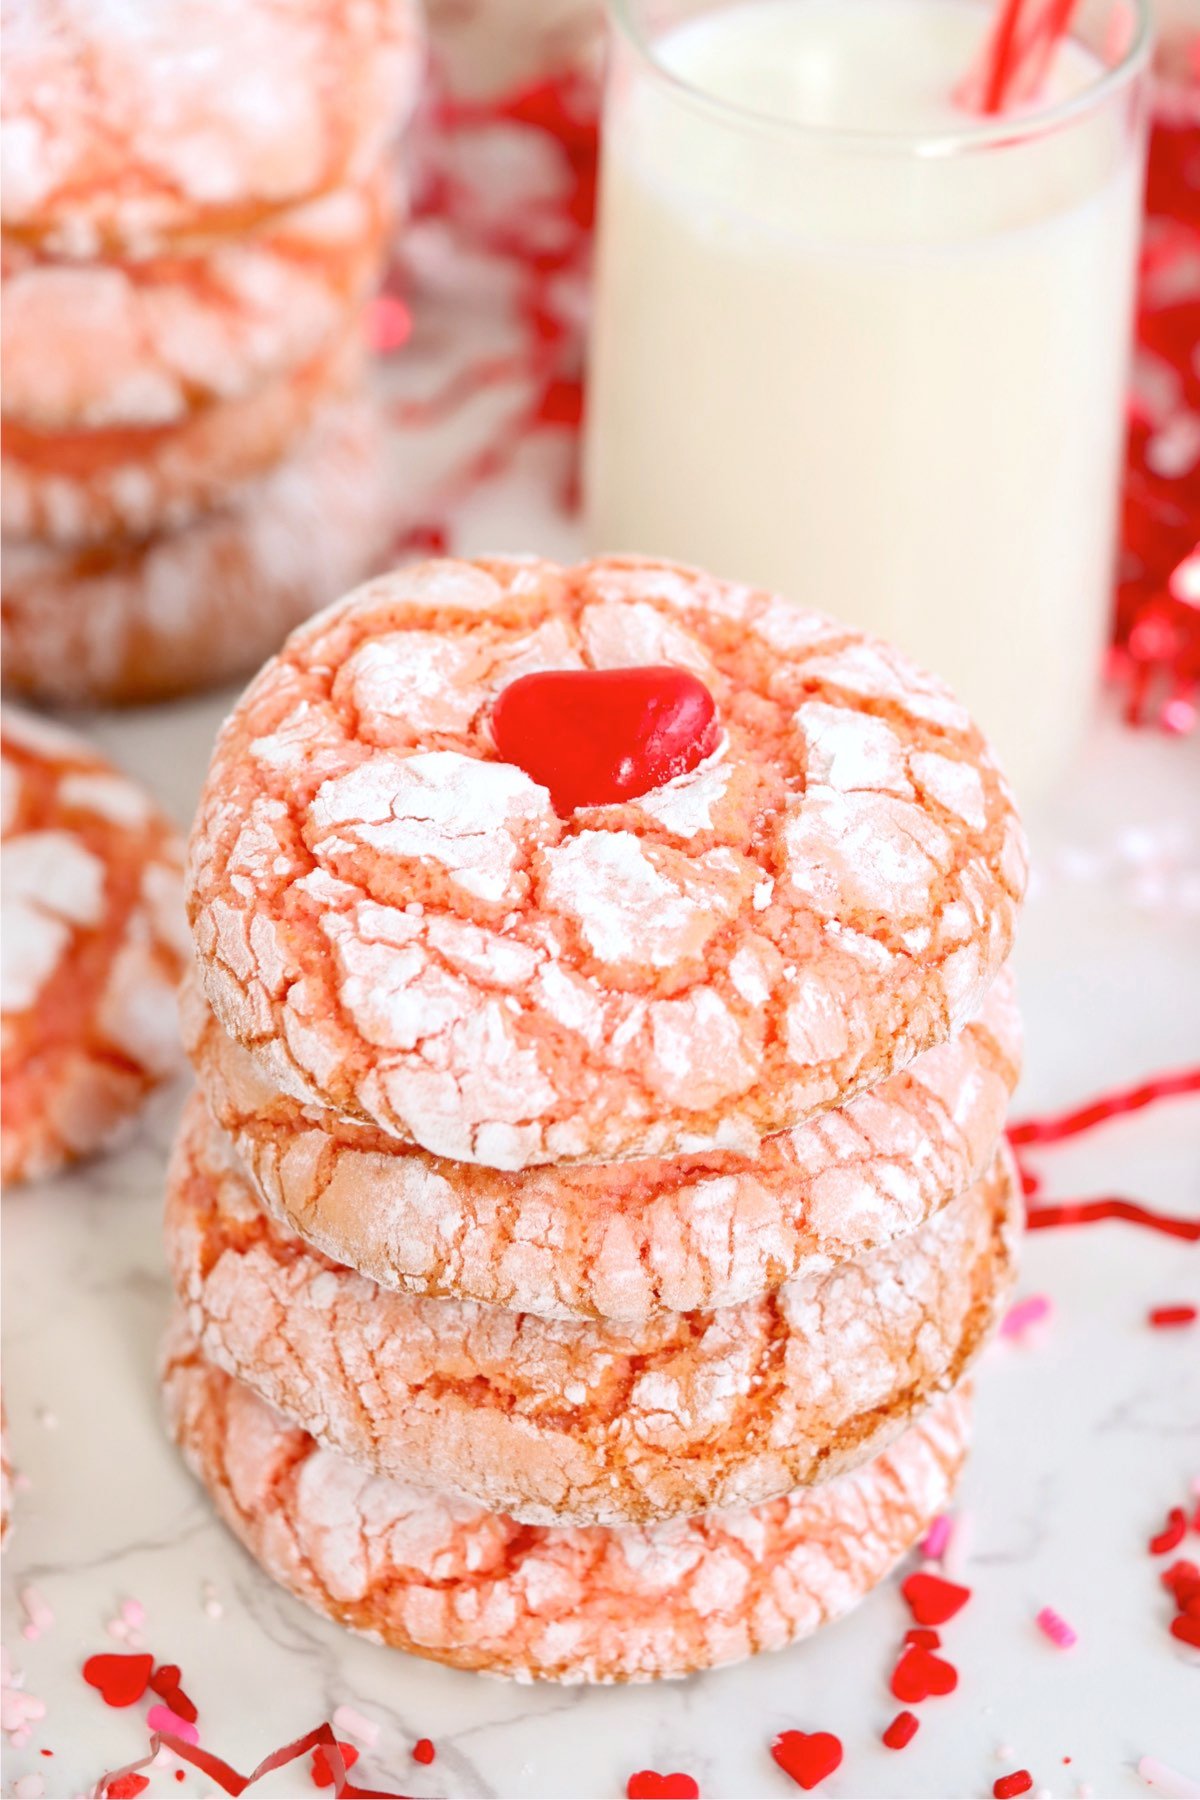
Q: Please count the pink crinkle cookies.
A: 9